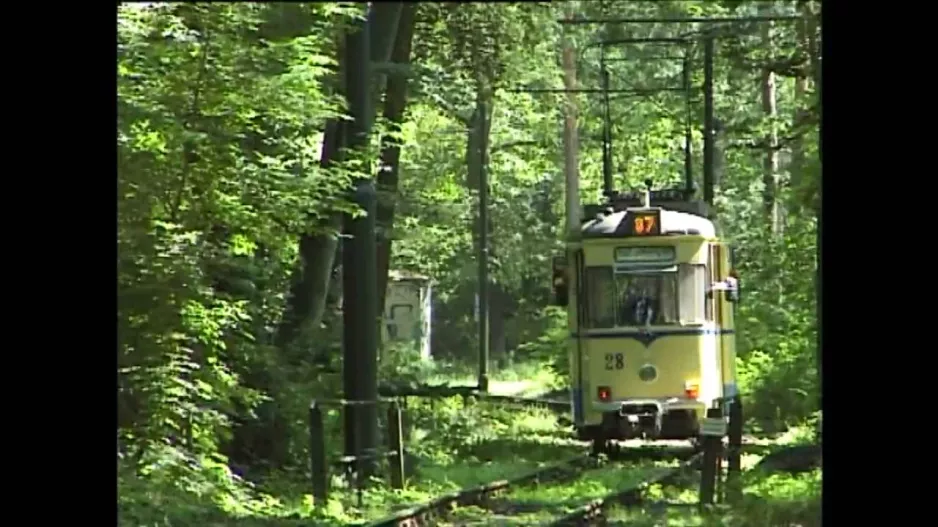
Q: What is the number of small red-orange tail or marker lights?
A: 2